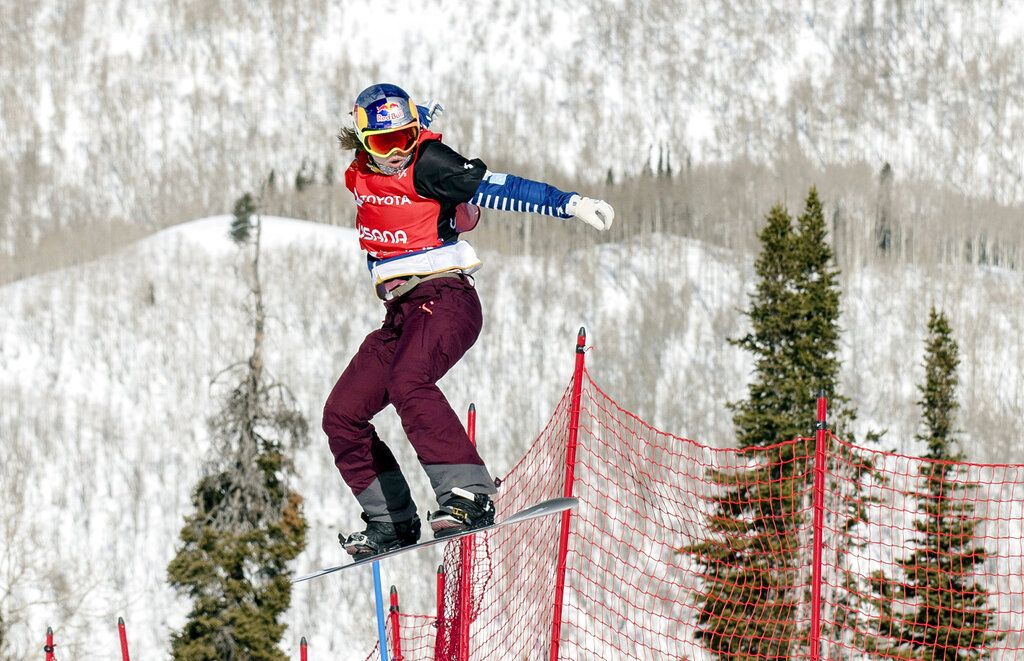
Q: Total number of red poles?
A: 8